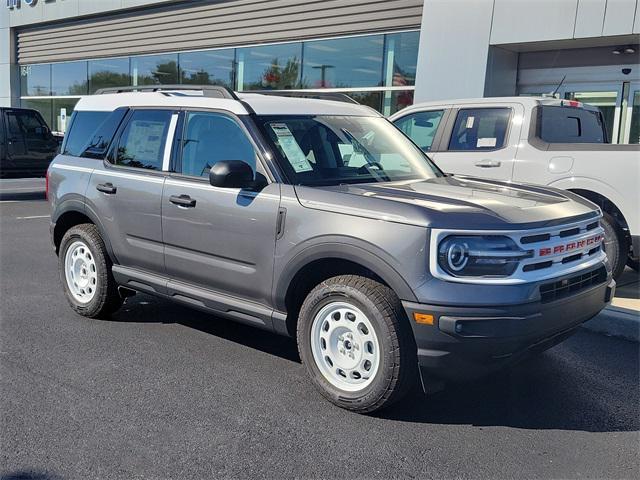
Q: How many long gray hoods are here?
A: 1